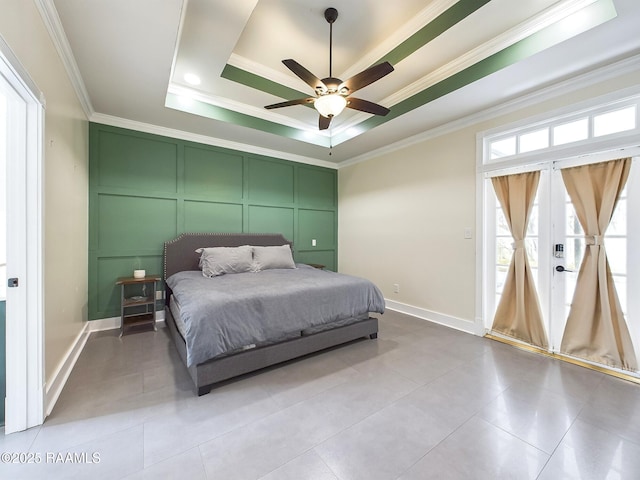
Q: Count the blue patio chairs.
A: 0